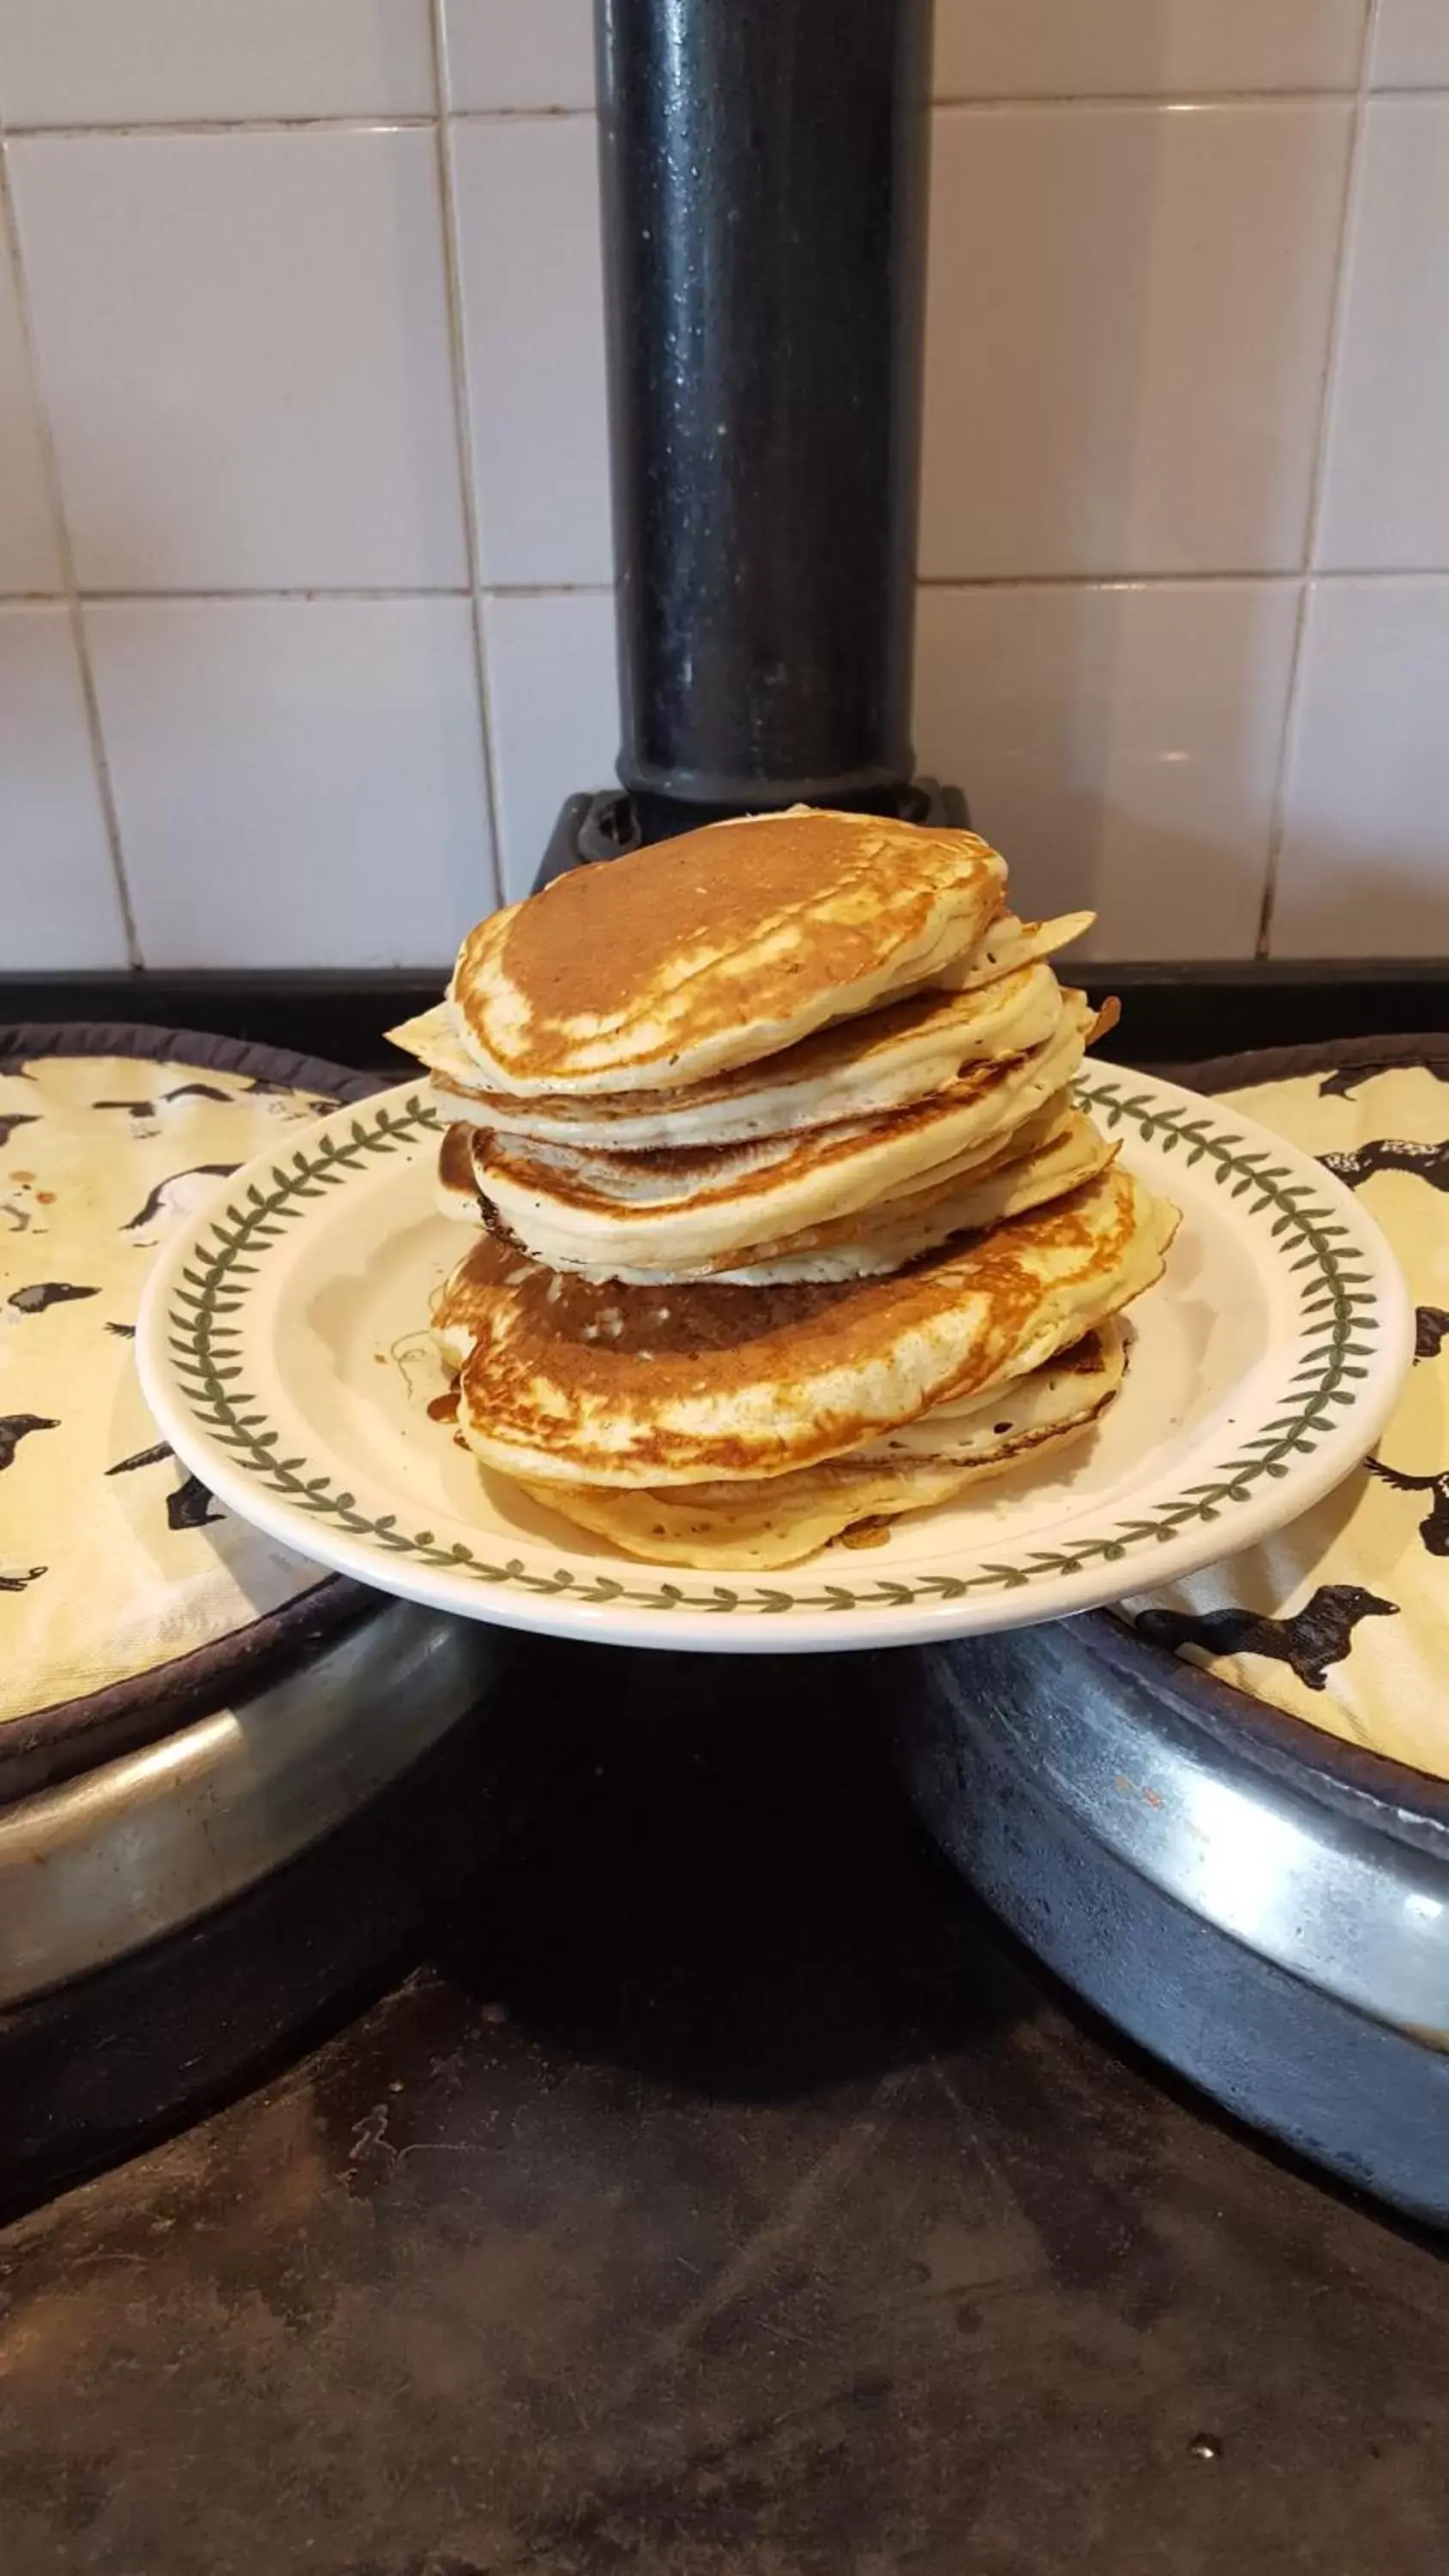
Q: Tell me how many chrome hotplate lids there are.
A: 2